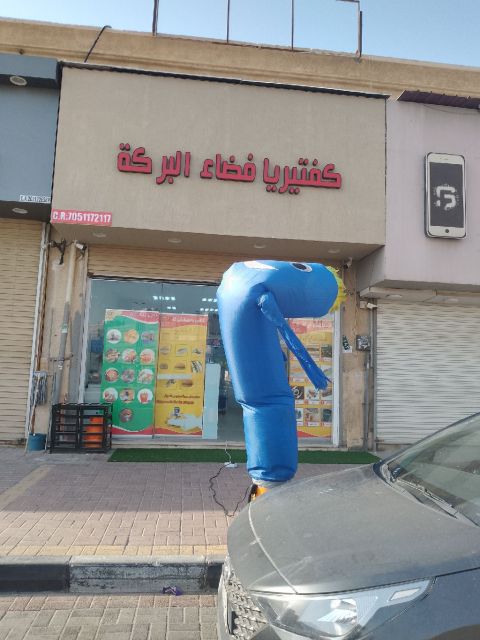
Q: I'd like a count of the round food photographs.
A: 13